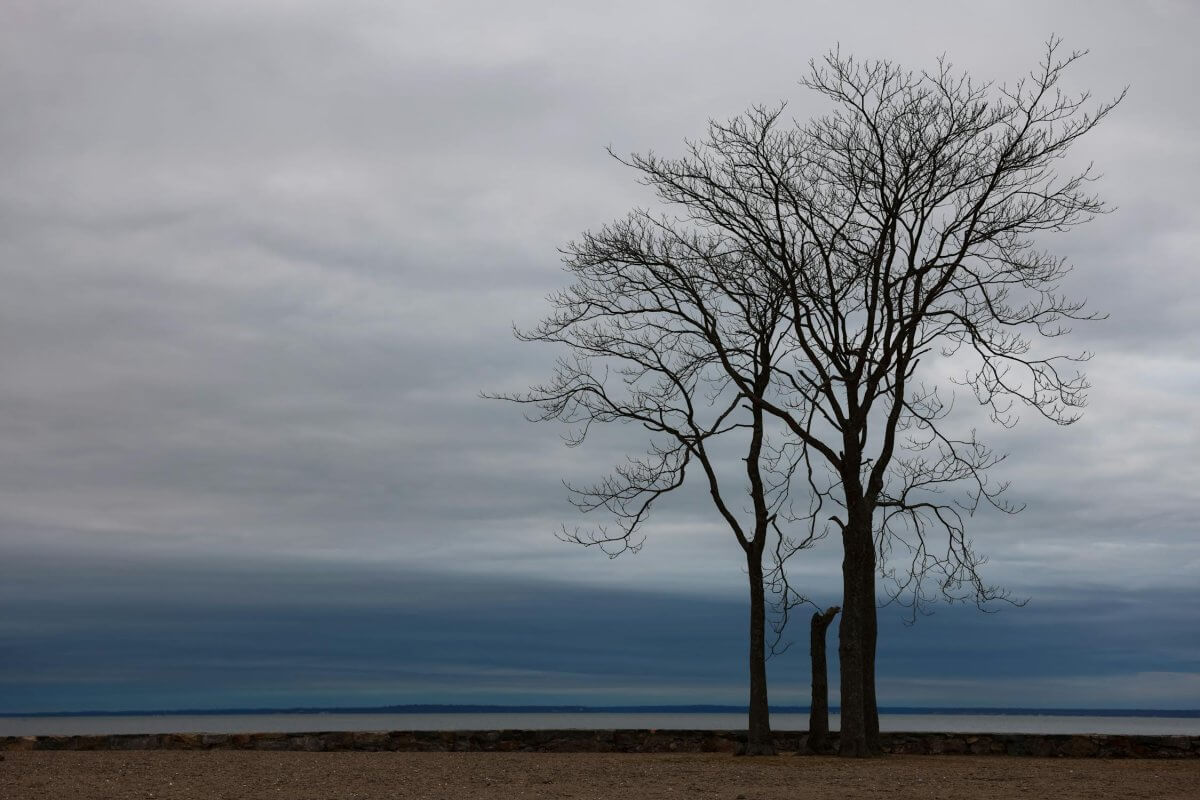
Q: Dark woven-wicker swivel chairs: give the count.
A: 0